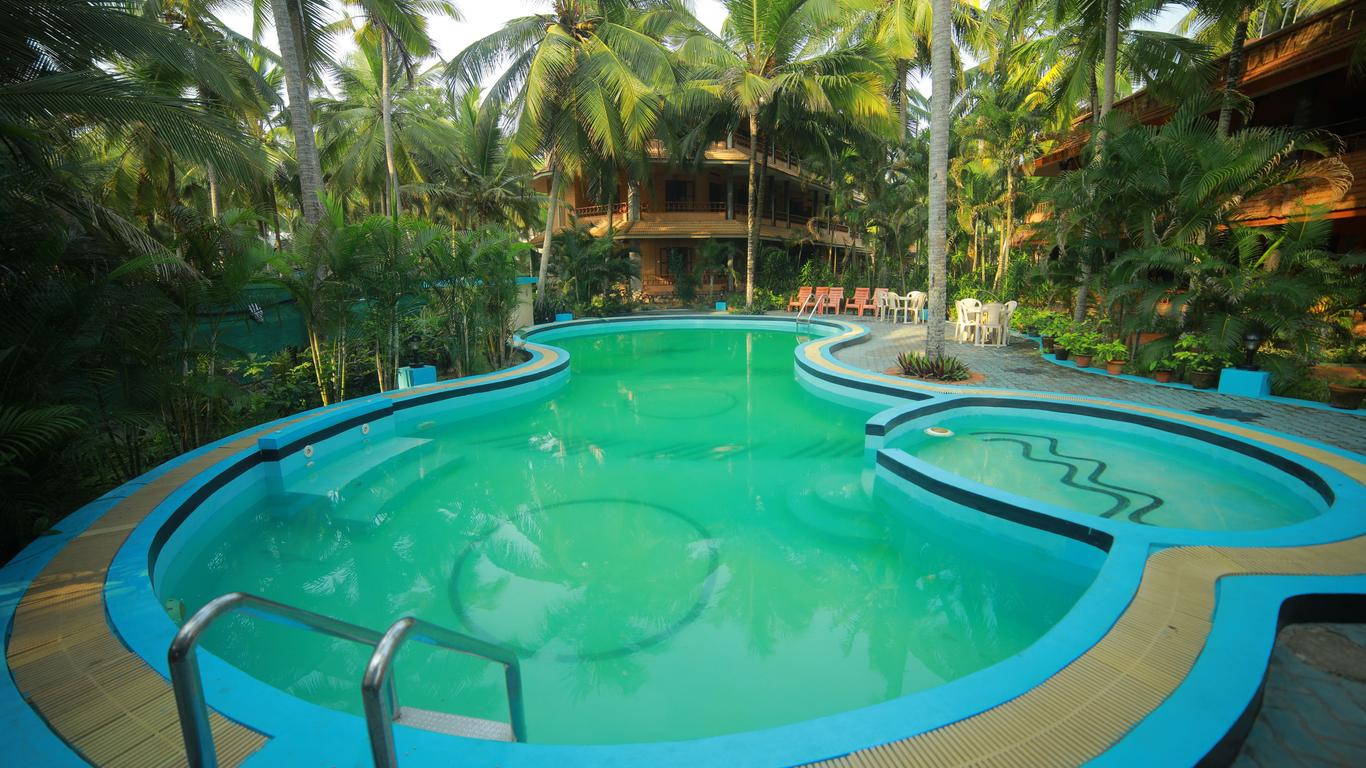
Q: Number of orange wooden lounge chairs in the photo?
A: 5